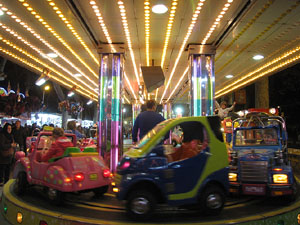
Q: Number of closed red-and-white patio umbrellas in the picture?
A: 0